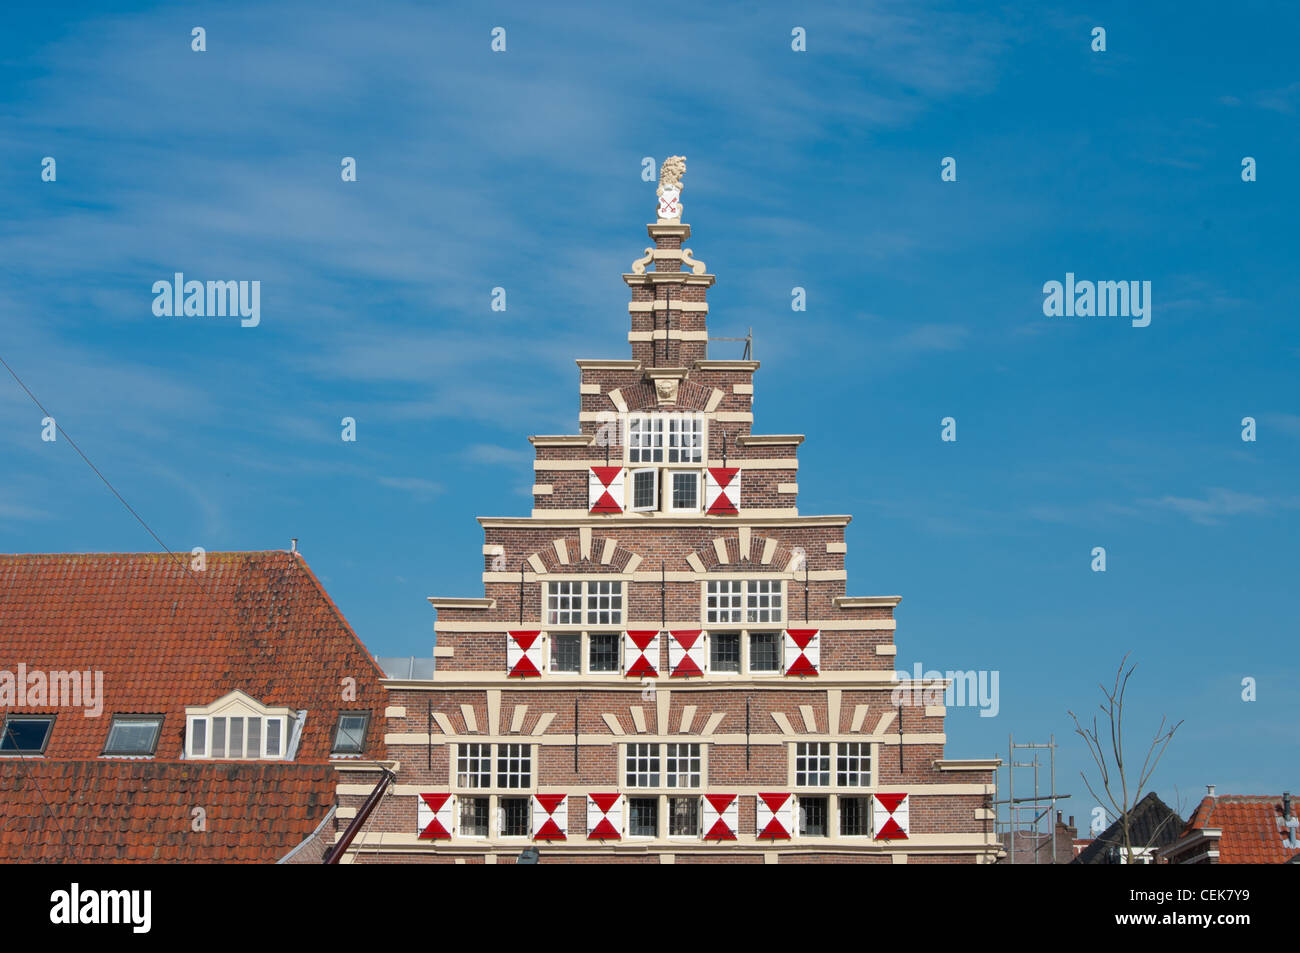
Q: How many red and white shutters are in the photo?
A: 12